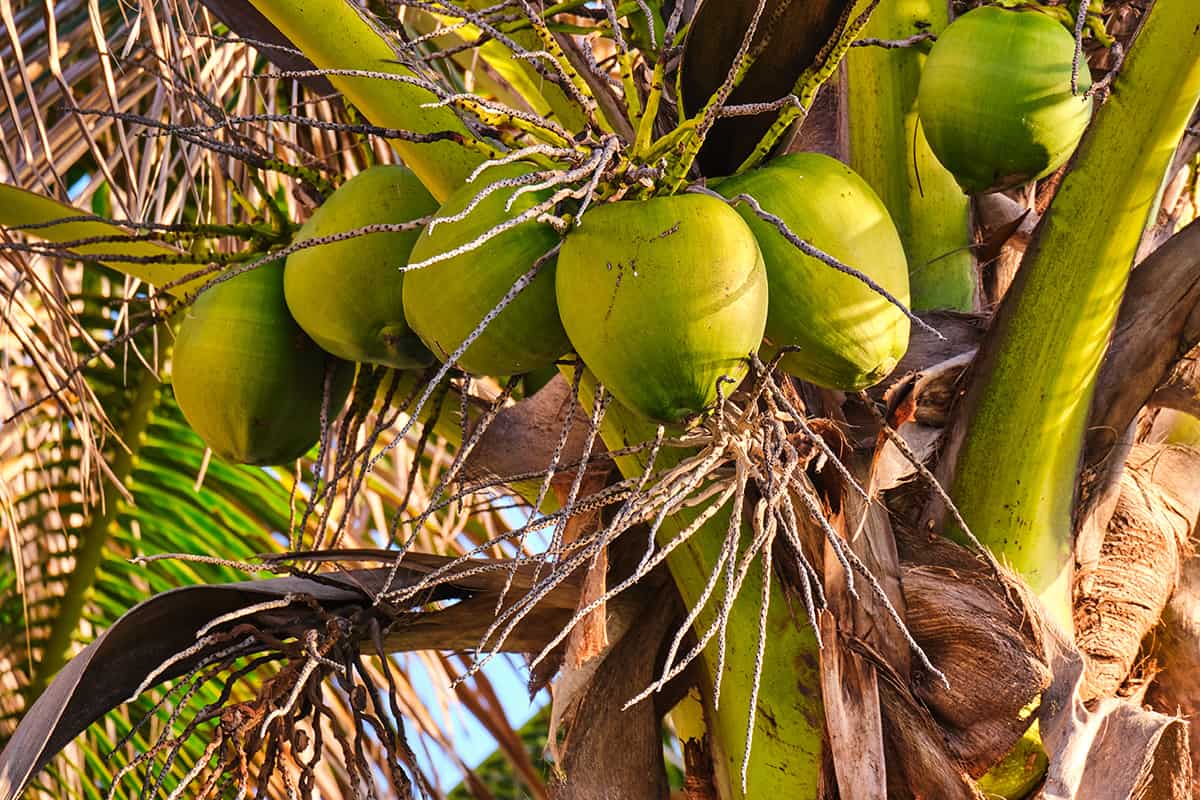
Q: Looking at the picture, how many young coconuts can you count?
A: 6